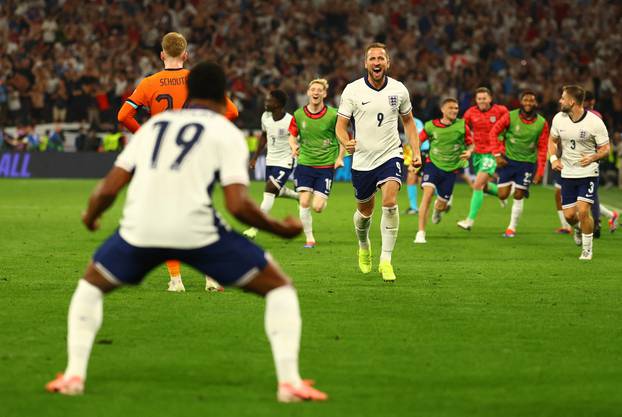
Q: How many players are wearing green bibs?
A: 3